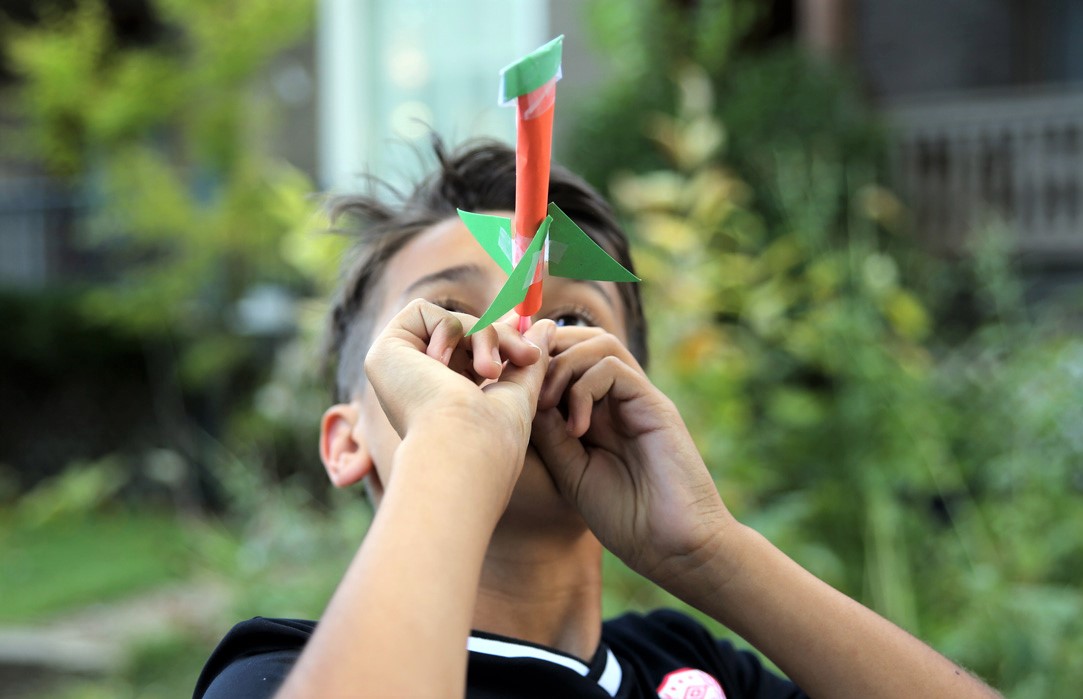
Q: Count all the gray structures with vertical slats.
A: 1